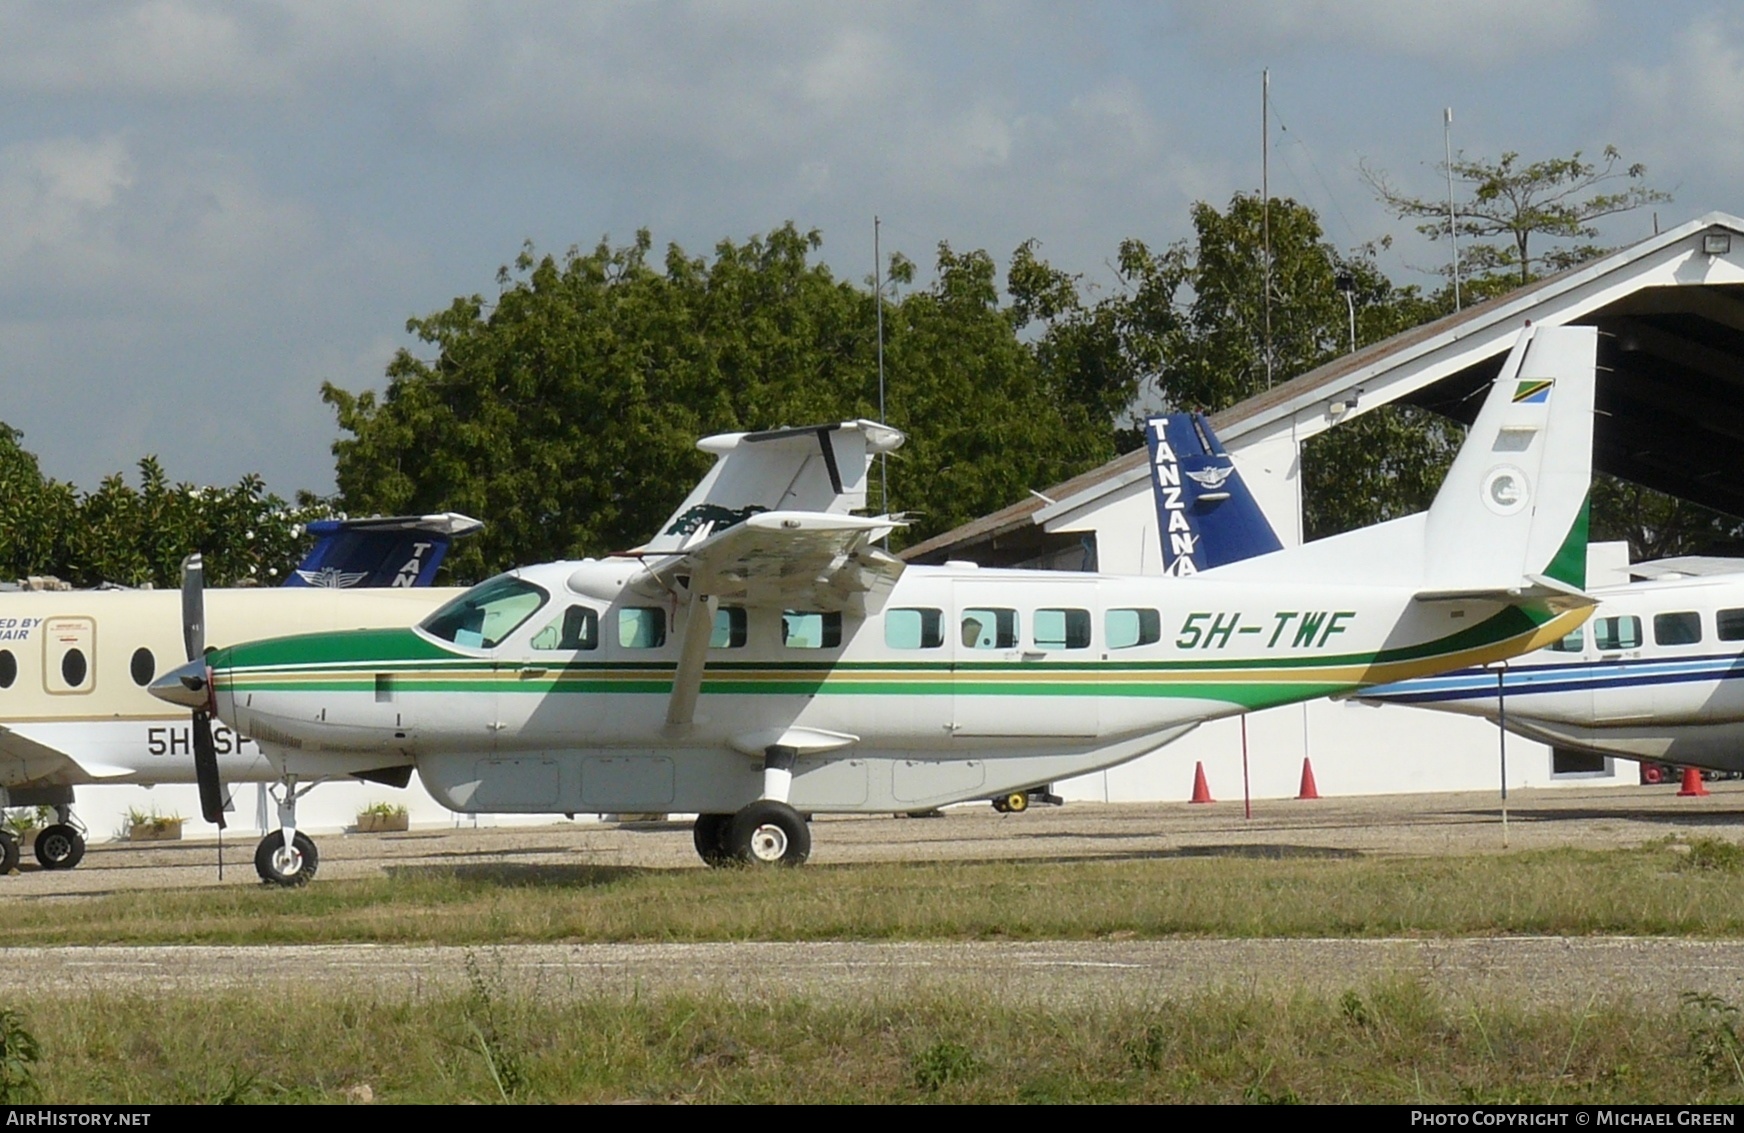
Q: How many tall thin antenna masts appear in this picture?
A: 3